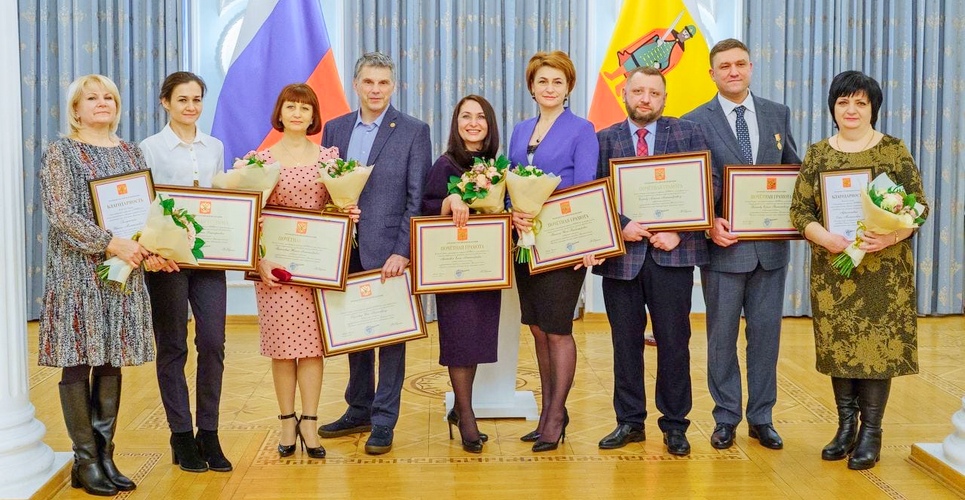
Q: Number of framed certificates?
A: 9